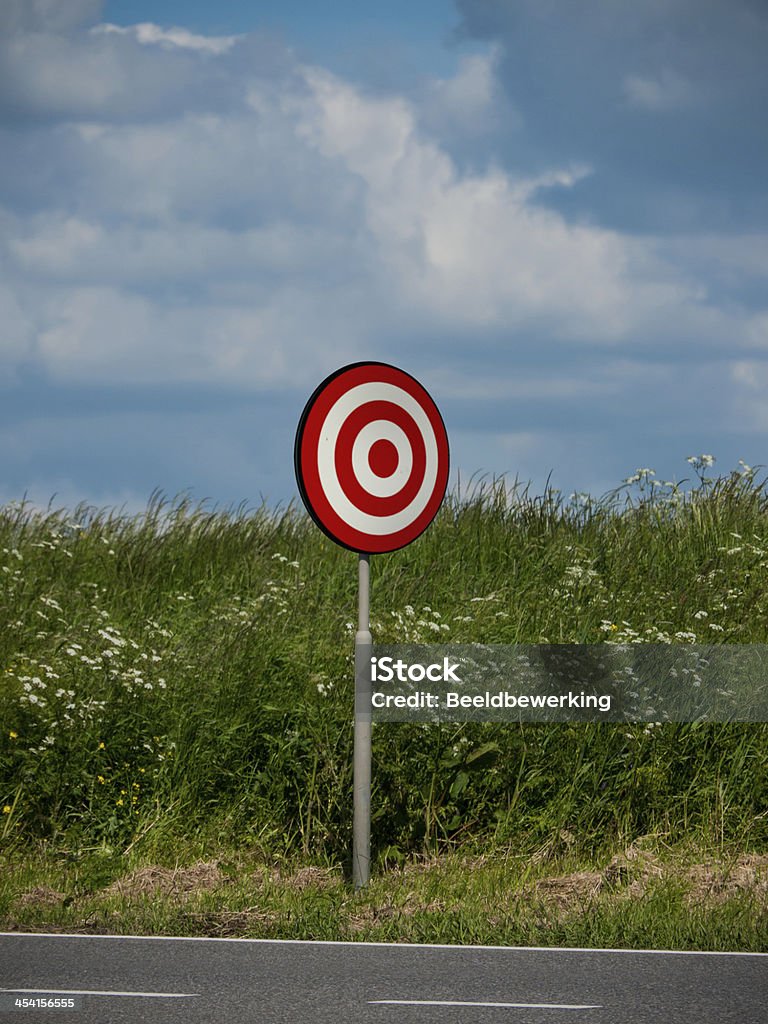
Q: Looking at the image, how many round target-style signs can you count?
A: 1